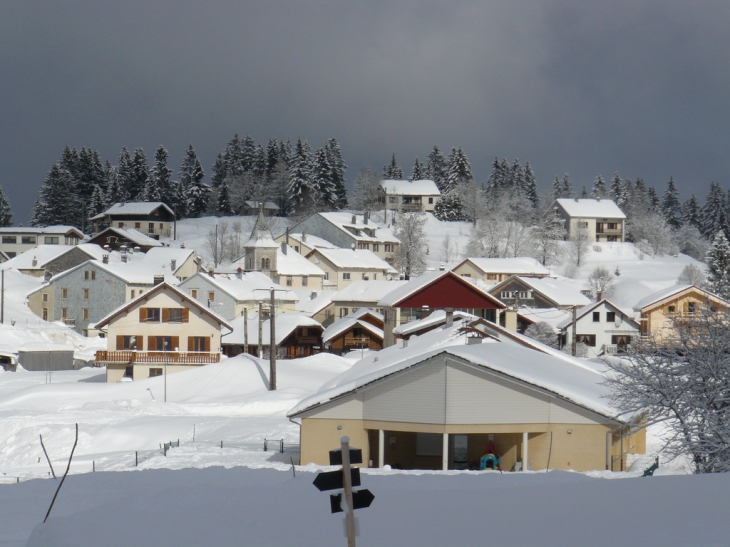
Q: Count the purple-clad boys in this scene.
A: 0